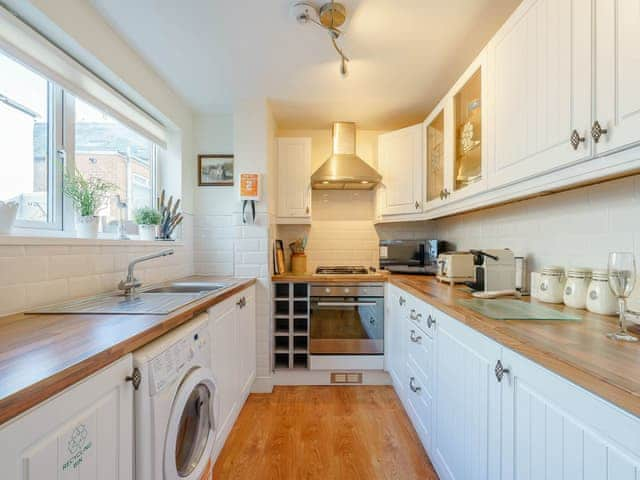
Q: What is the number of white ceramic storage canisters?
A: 3